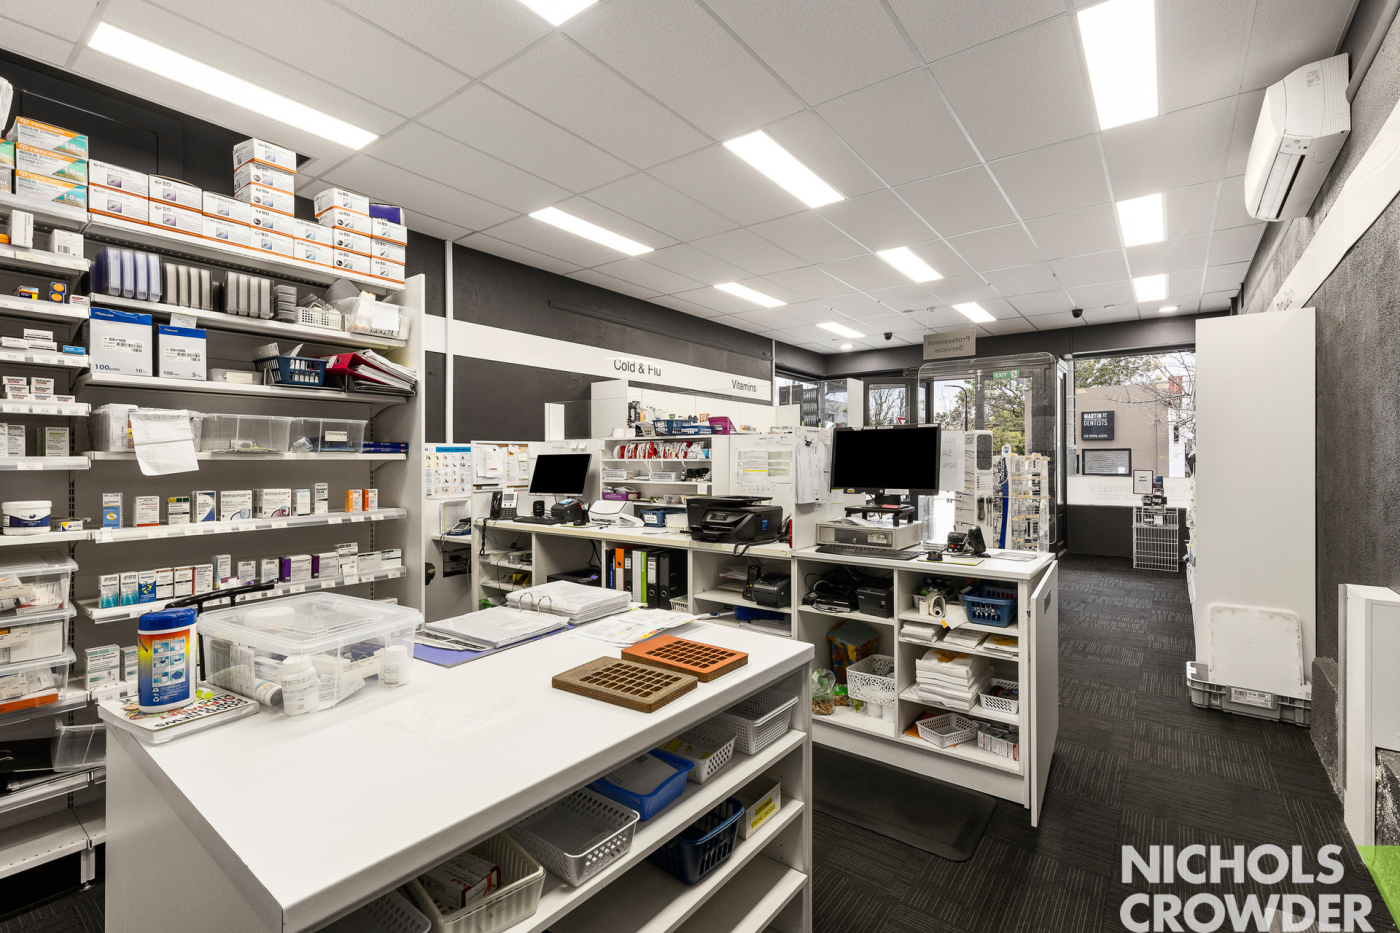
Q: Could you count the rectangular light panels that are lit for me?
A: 11